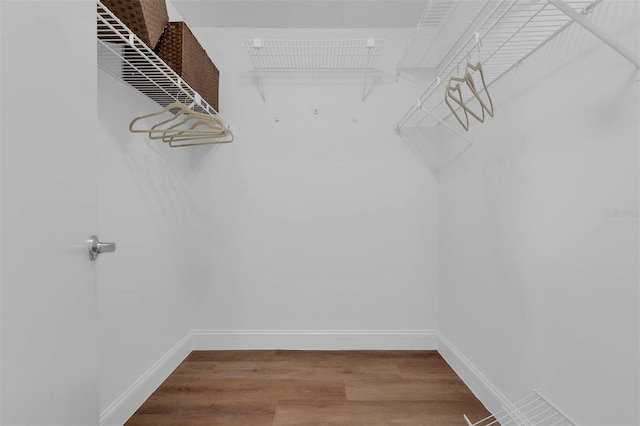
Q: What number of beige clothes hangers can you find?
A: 7